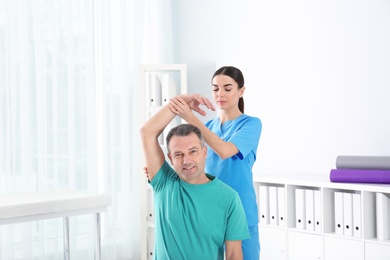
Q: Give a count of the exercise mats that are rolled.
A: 2